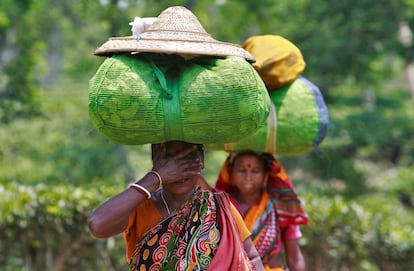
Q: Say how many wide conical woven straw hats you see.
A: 1